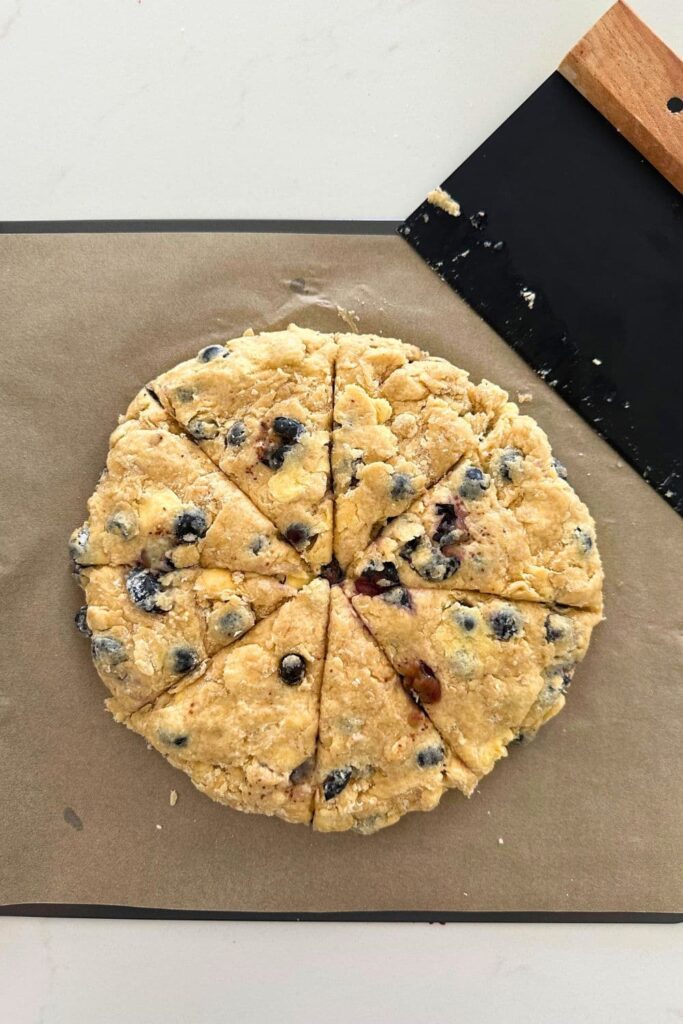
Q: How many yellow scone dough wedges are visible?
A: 8